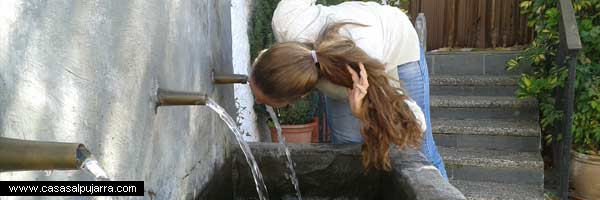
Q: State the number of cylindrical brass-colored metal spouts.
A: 3